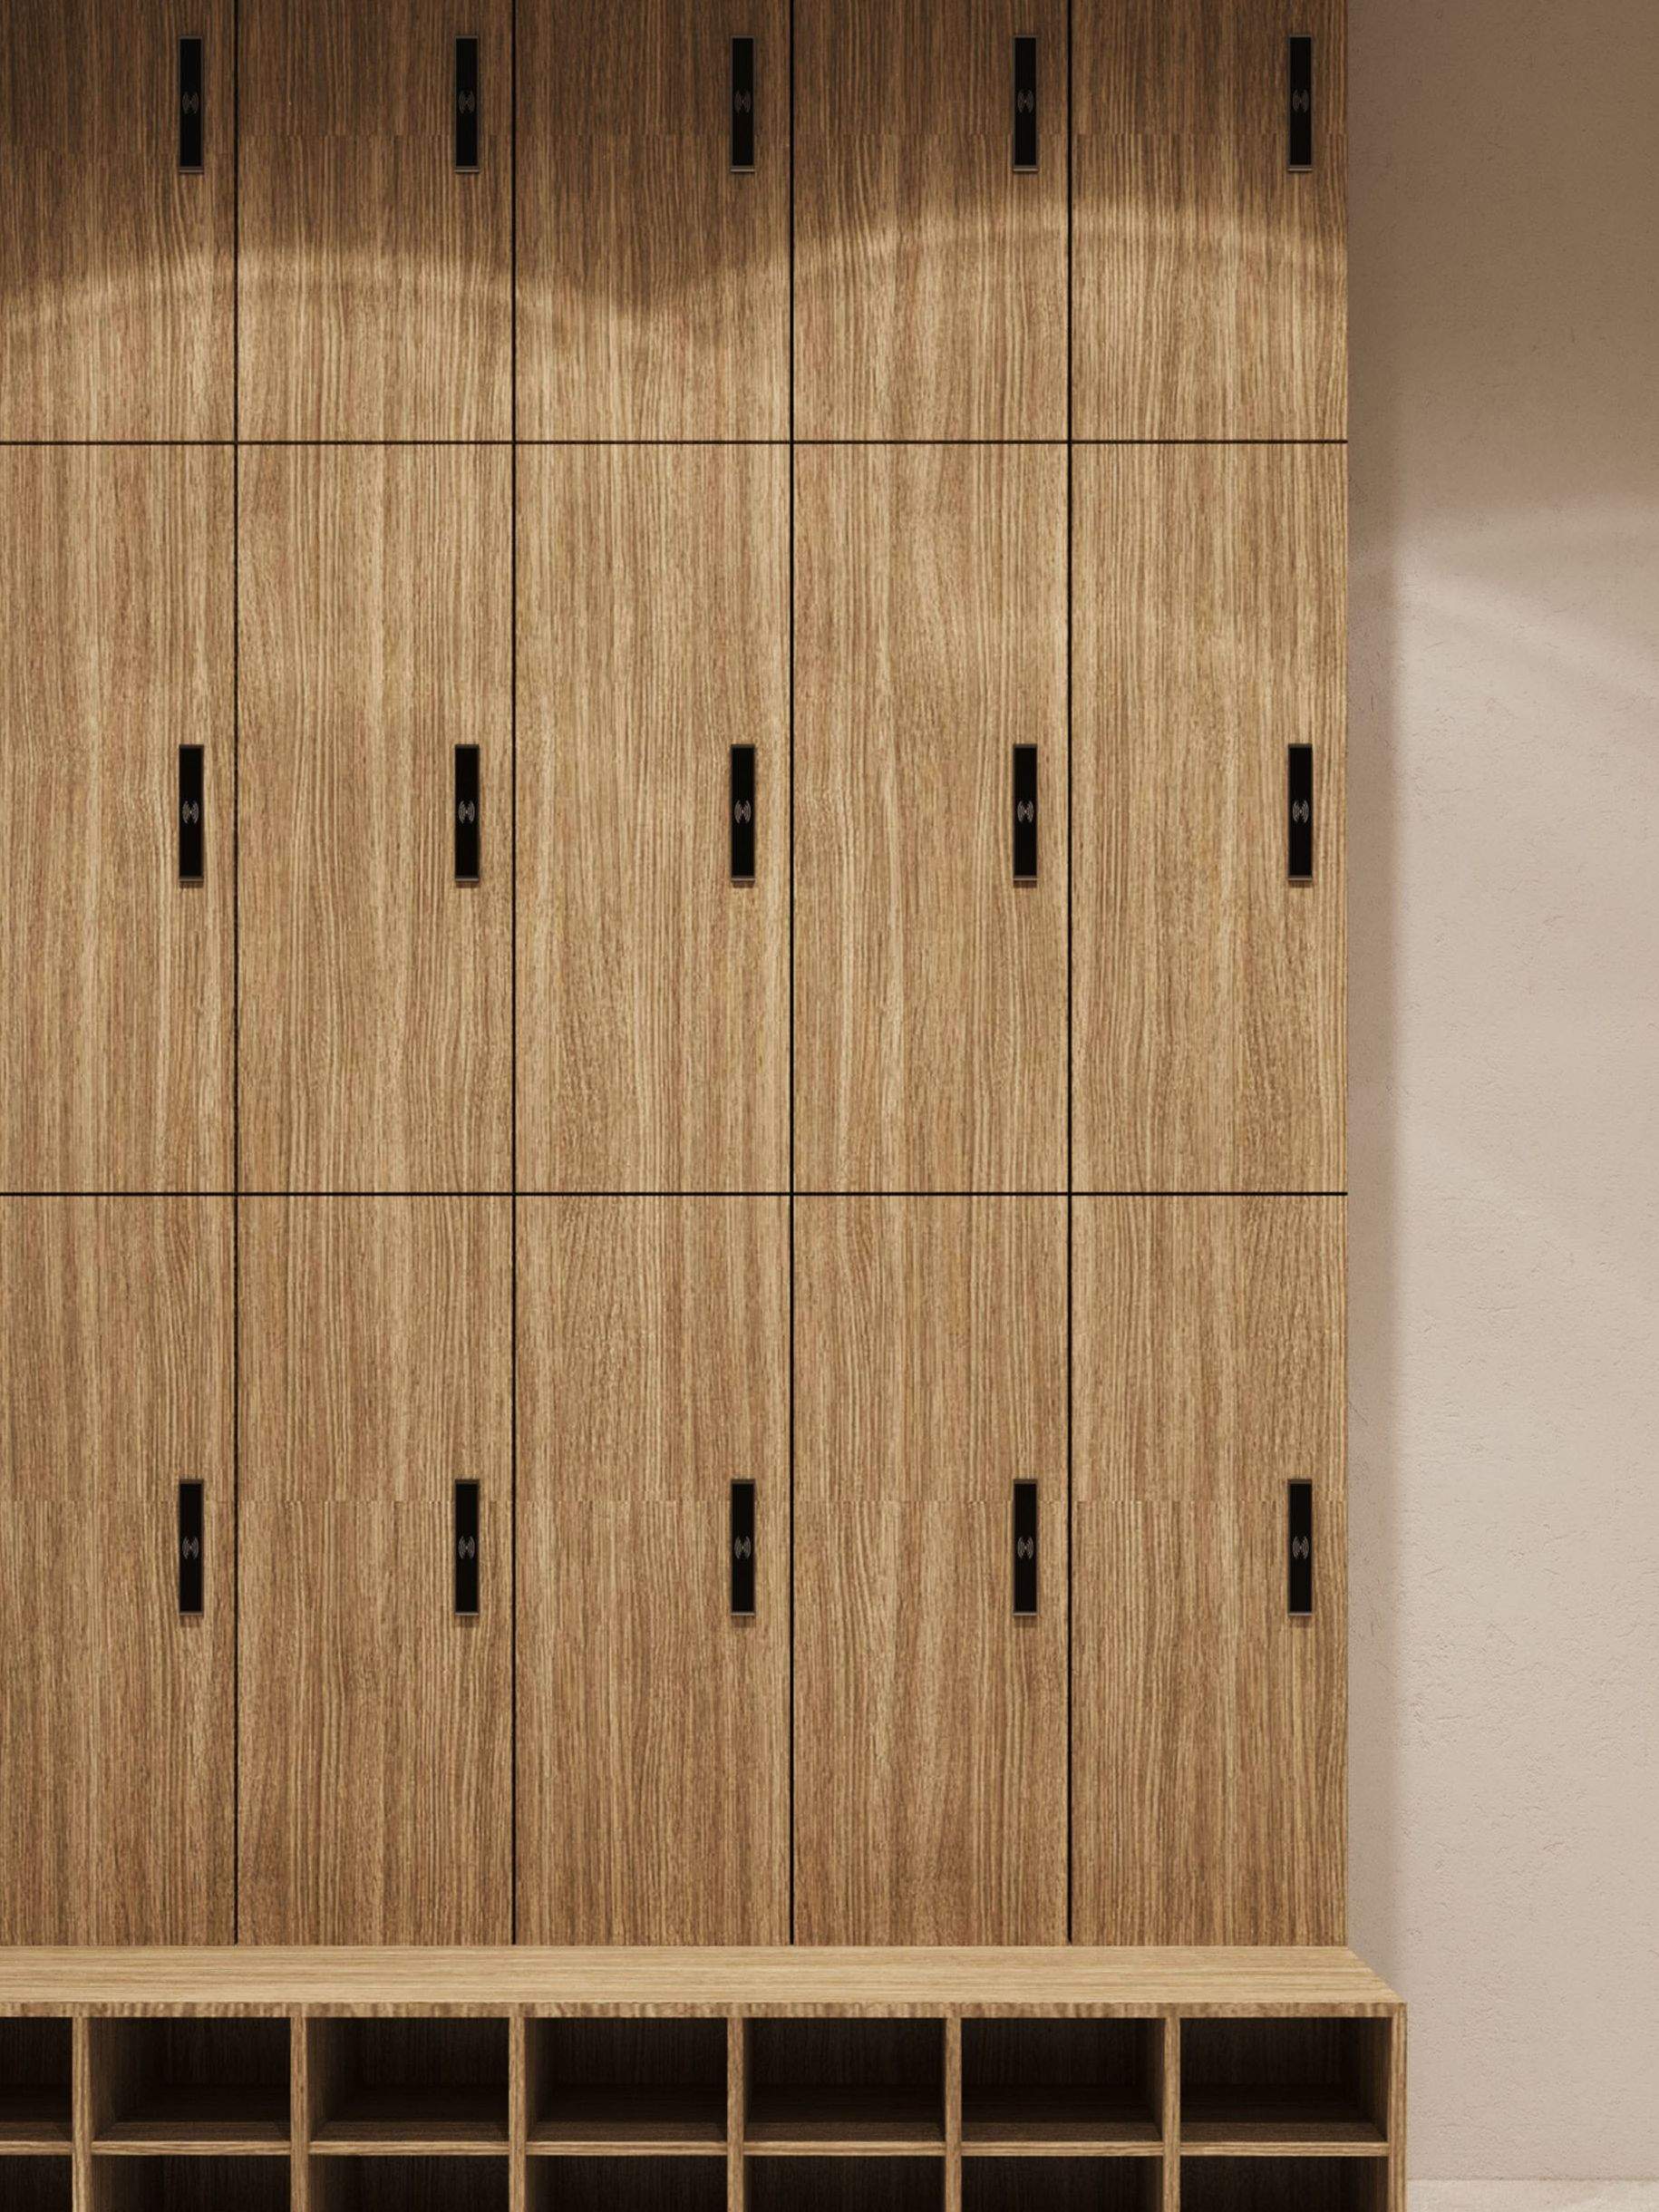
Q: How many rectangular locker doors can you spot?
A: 15